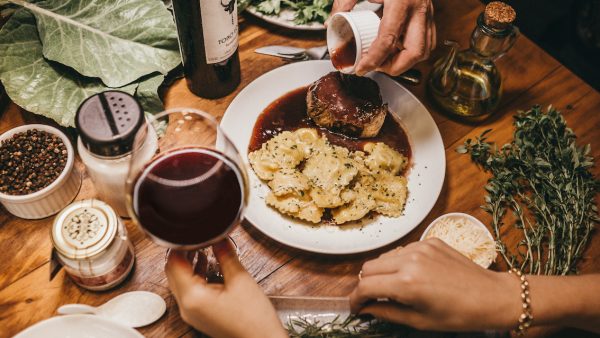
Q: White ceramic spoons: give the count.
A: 1